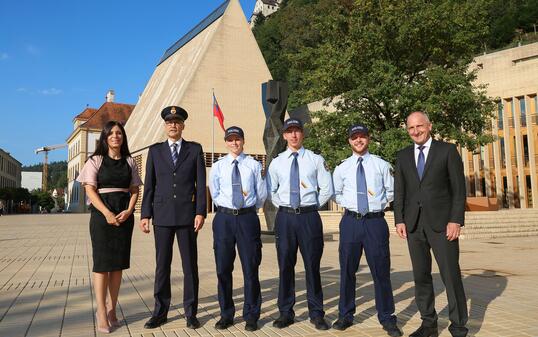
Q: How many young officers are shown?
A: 3